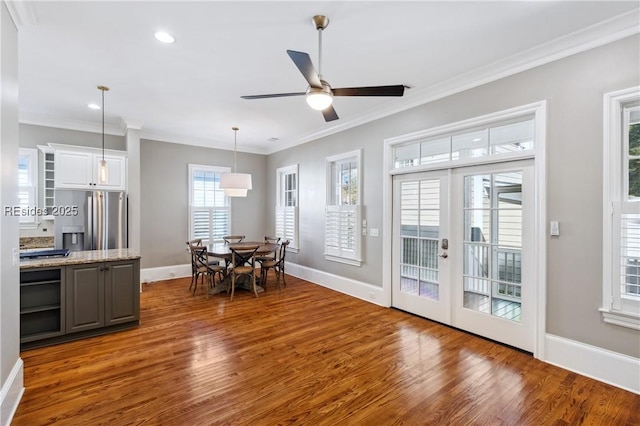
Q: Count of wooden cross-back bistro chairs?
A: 6